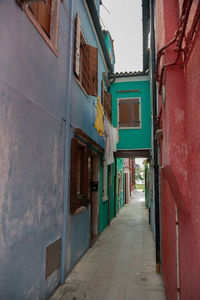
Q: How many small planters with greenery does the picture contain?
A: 1